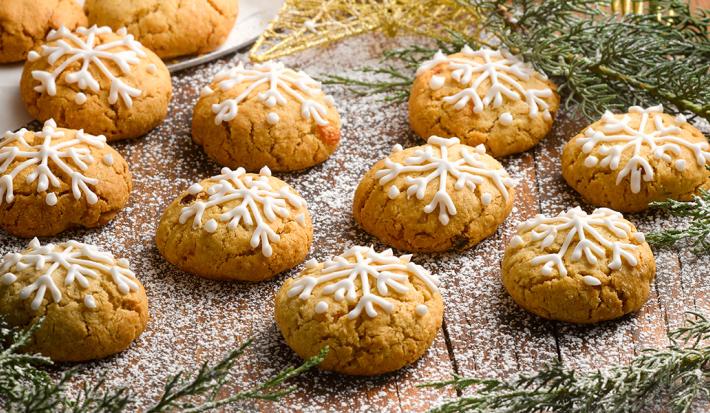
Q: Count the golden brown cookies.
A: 12